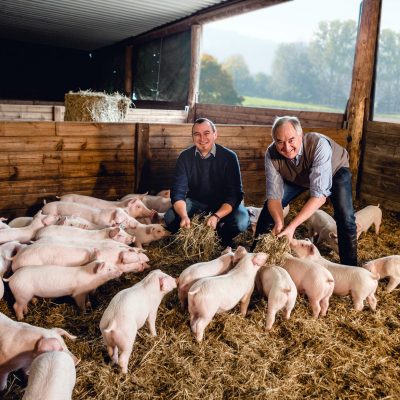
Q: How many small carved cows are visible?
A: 0